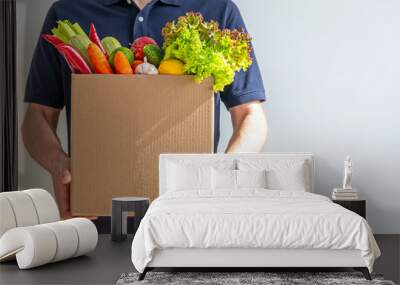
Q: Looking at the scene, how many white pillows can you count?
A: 4